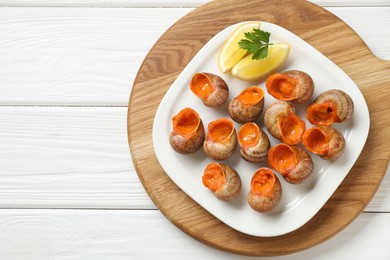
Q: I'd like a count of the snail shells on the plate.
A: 12